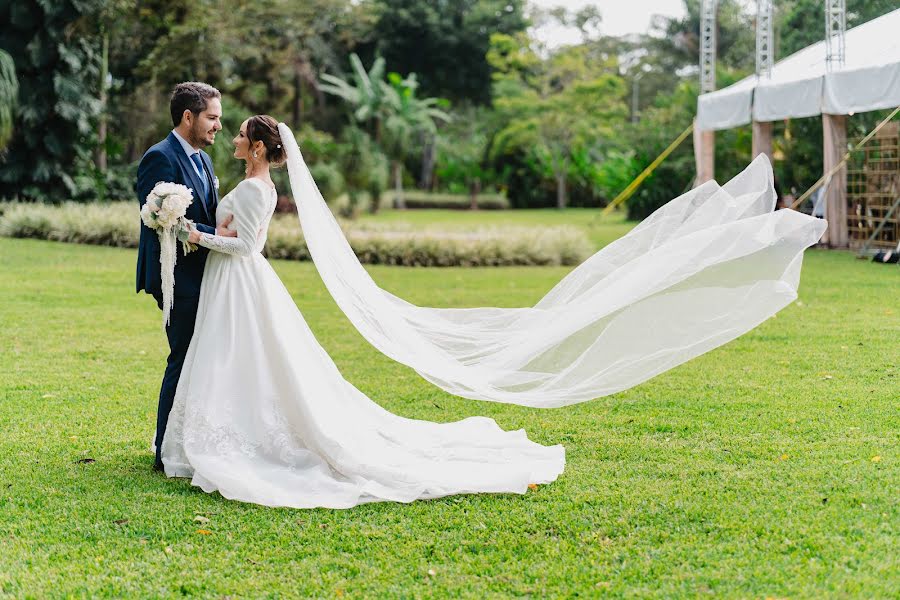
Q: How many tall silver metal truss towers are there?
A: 3